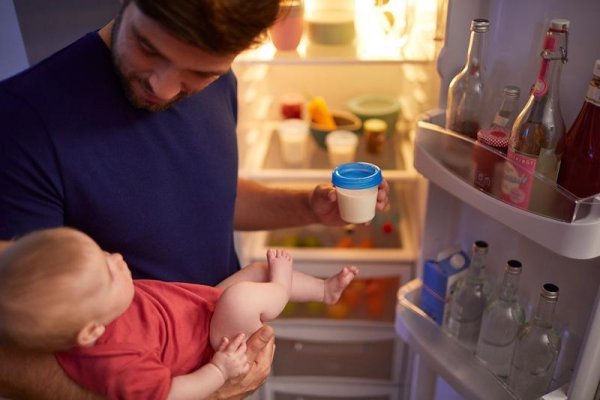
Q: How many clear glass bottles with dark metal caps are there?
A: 3